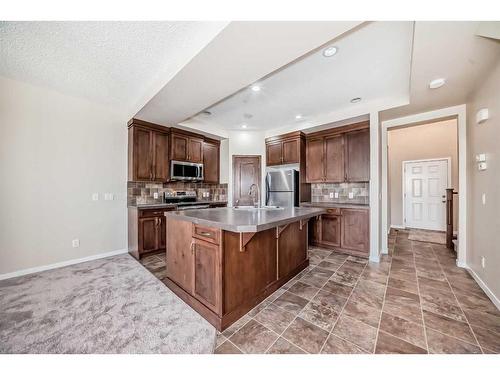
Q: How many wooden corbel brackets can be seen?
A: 3